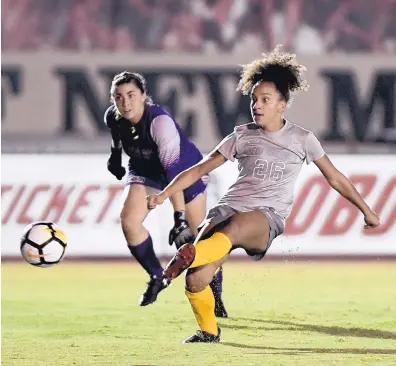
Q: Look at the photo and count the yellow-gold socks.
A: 2